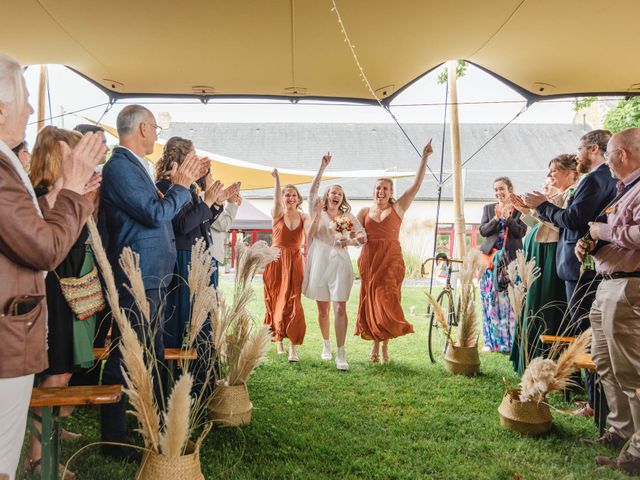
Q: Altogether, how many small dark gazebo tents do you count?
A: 1